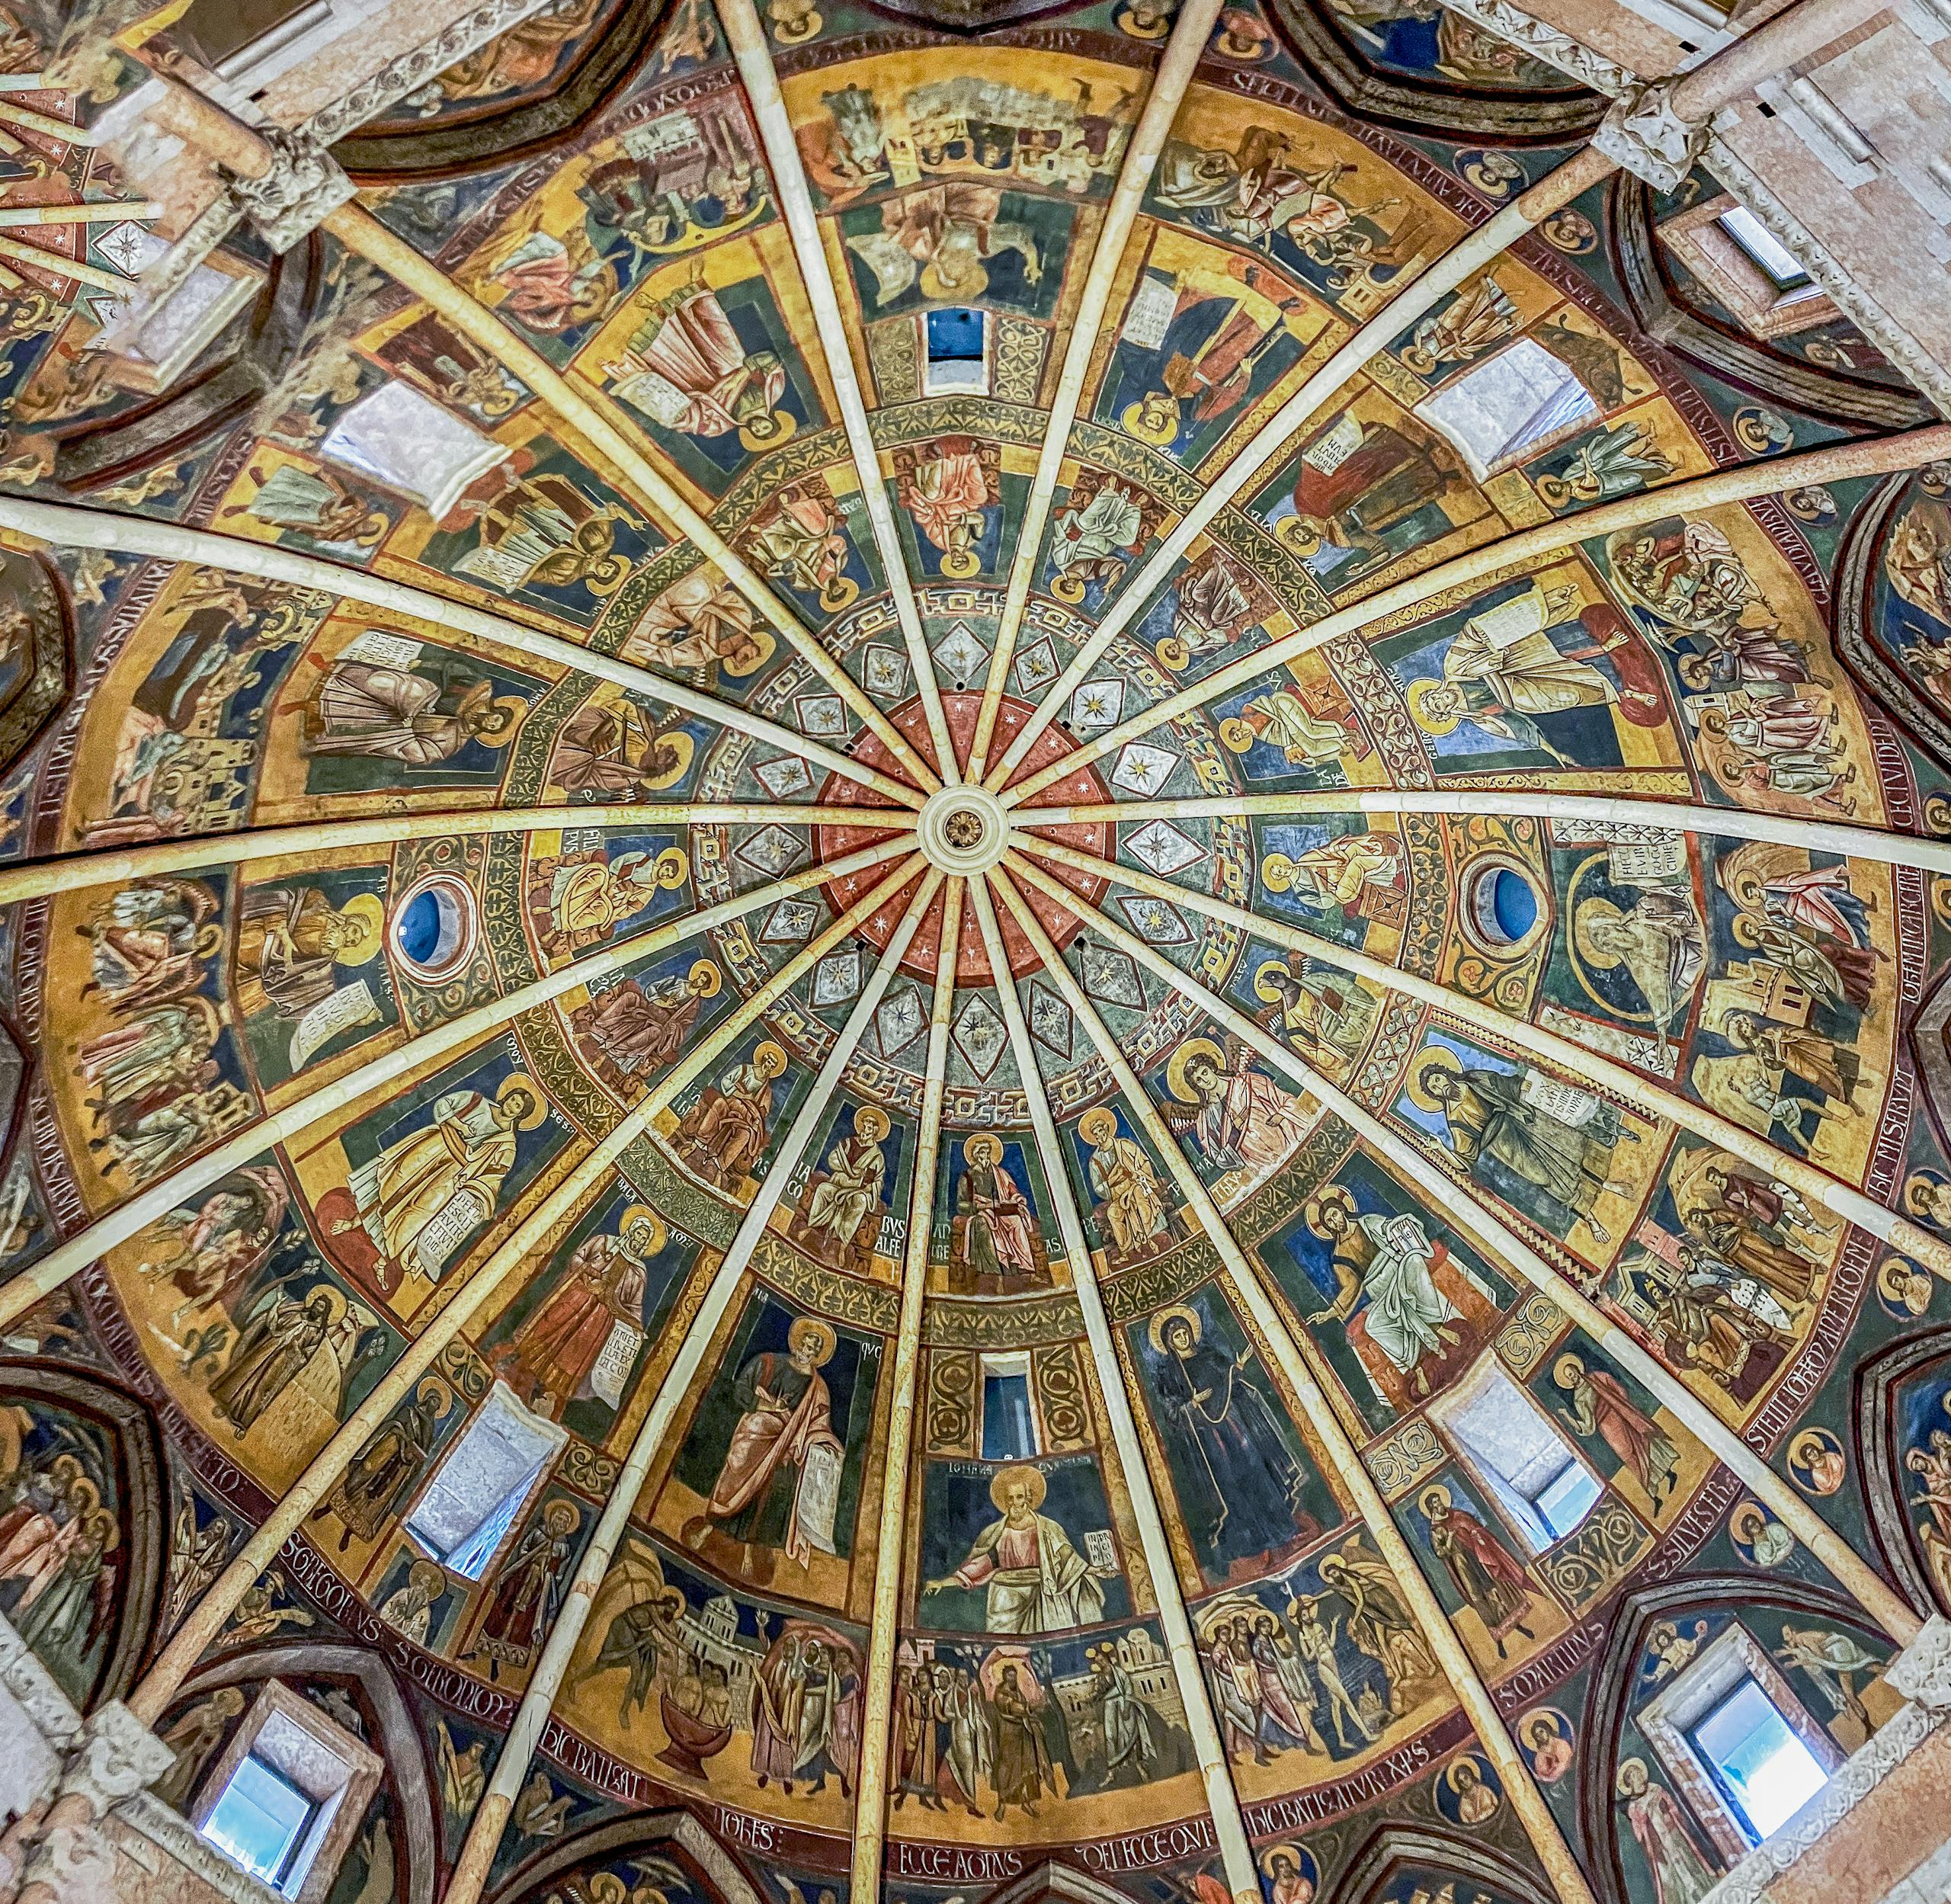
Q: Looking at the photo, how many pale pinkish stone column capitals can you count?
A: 4